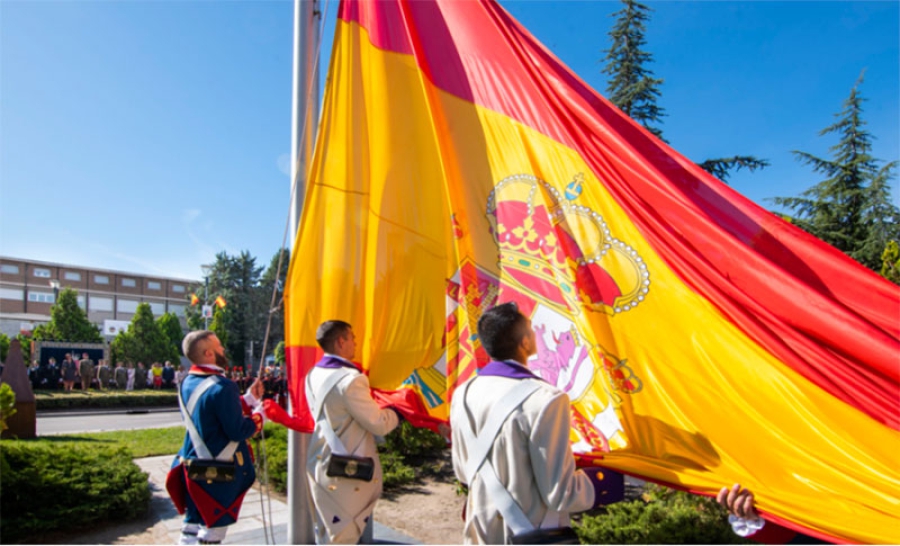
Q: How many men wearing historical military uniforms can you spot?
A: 3